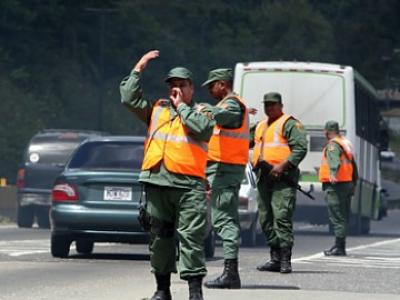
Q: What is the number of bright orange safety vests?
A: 4